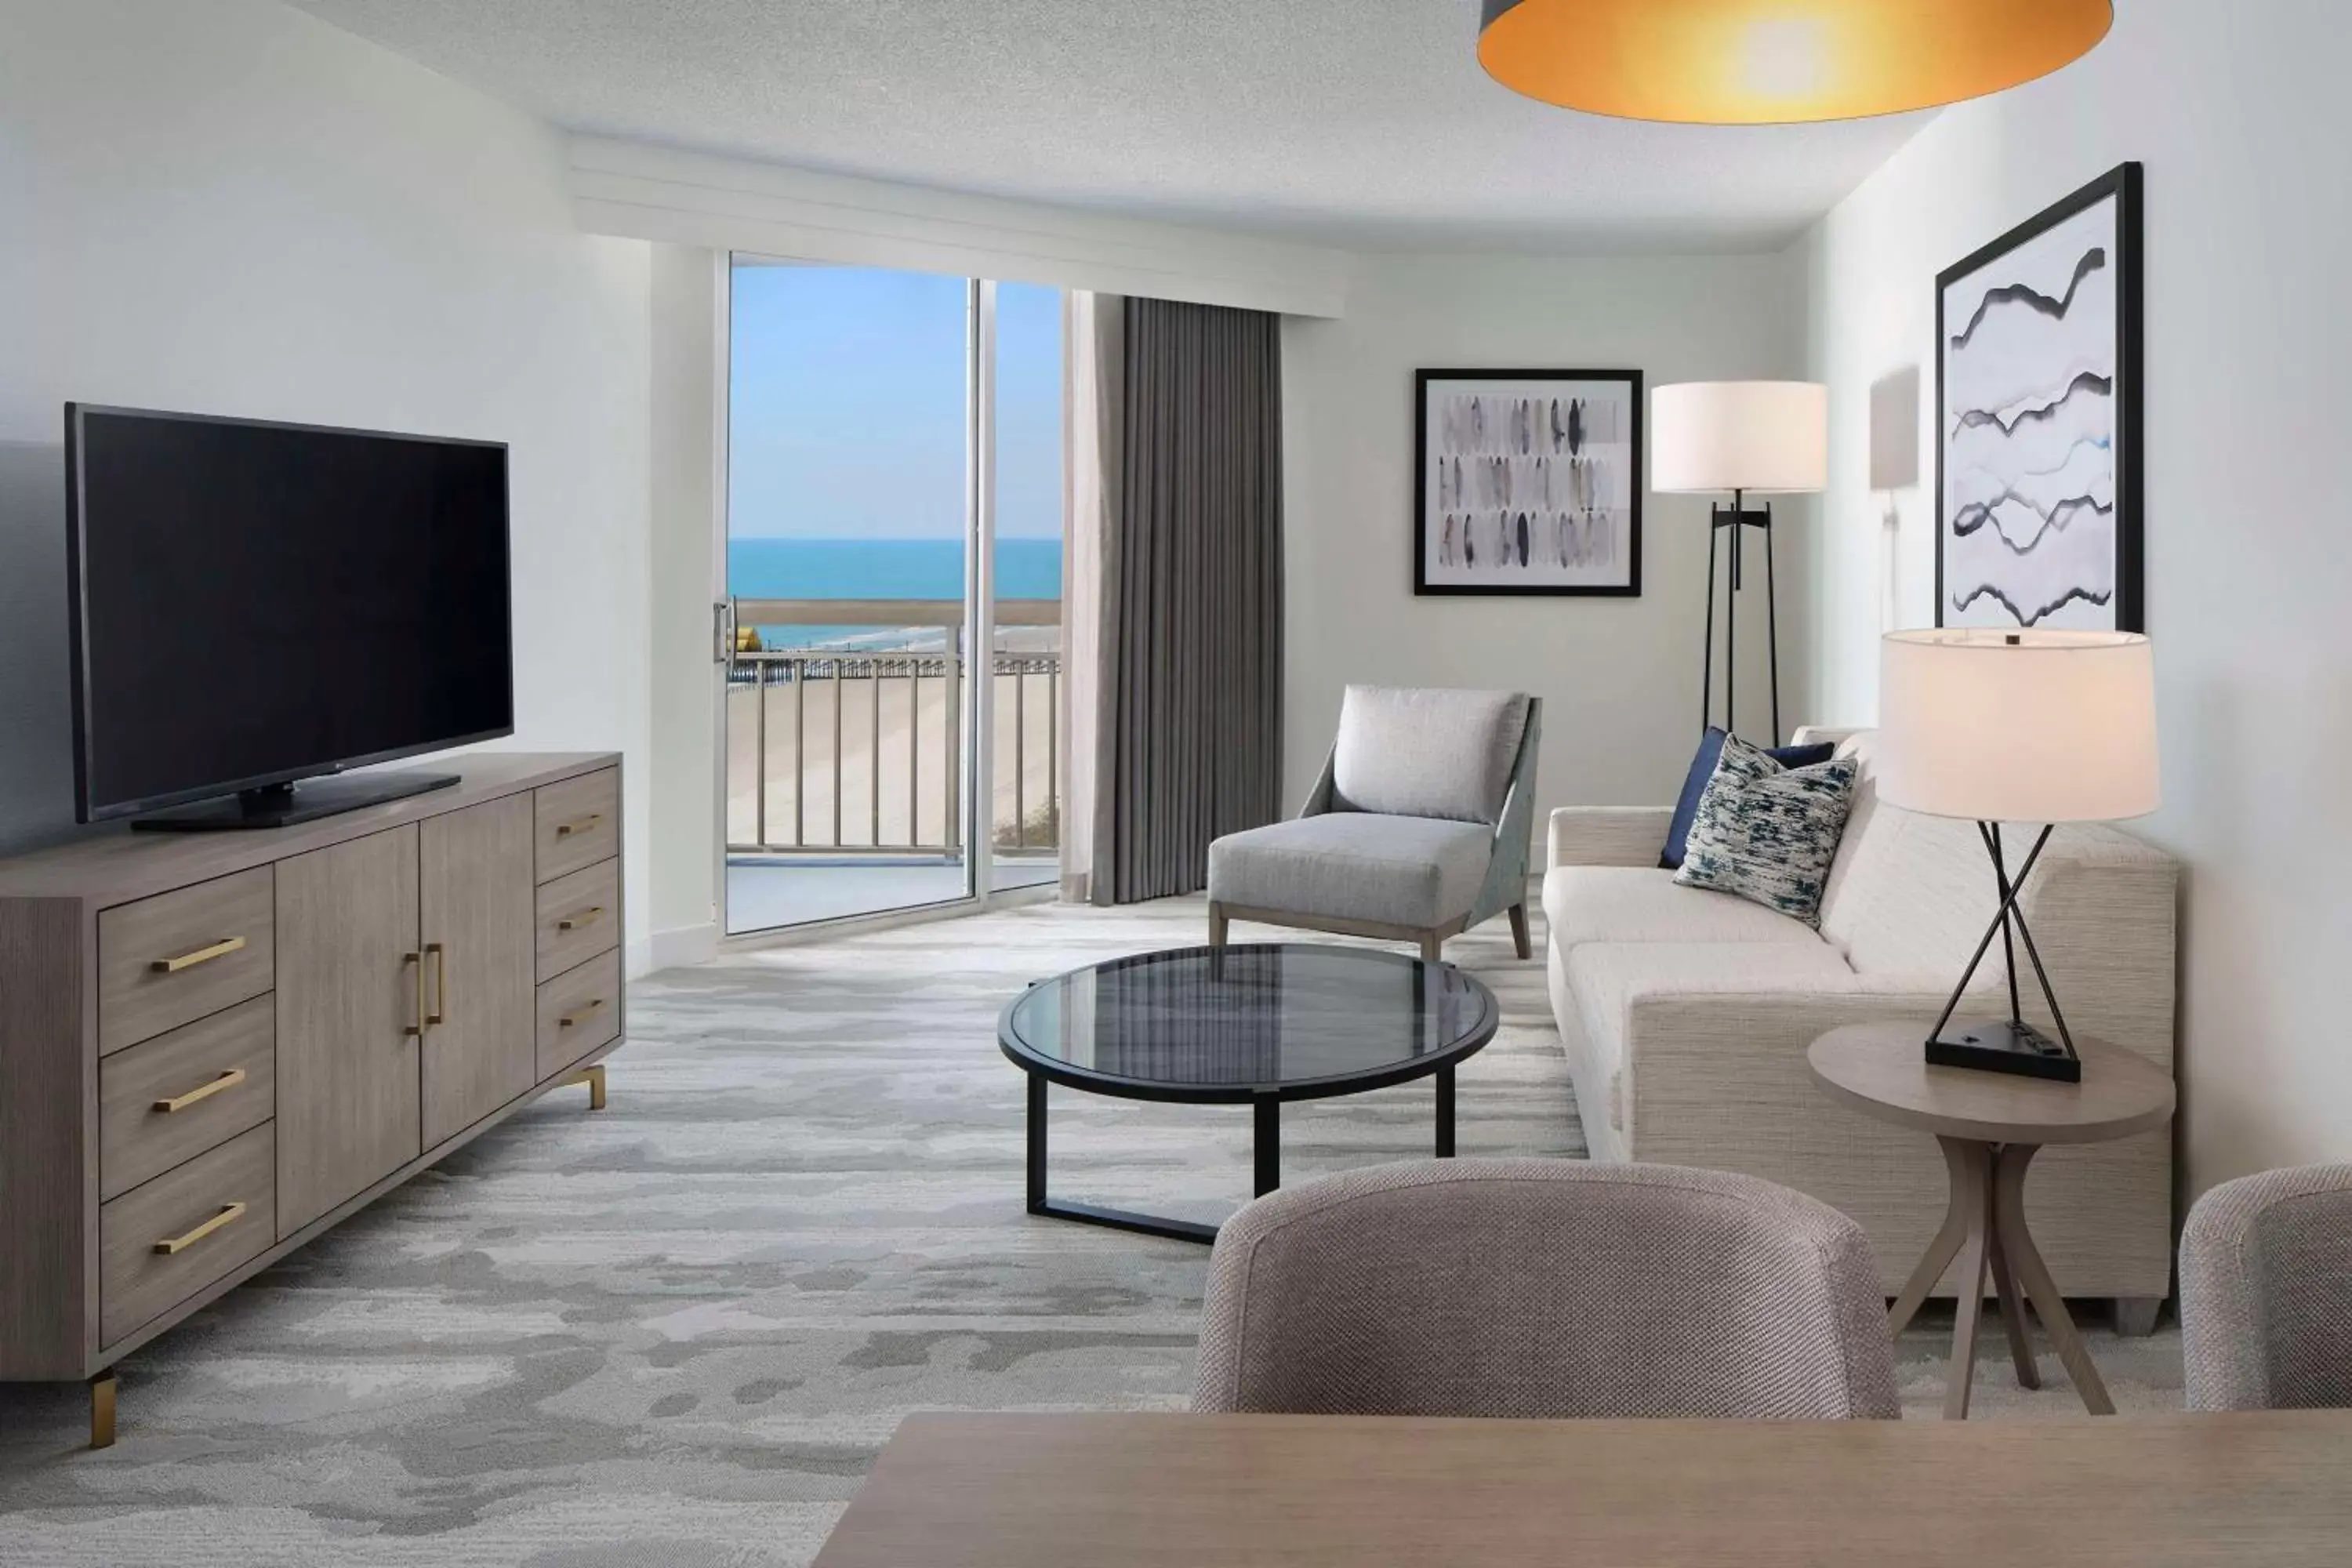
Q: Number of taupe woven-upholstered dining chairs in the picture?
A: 2